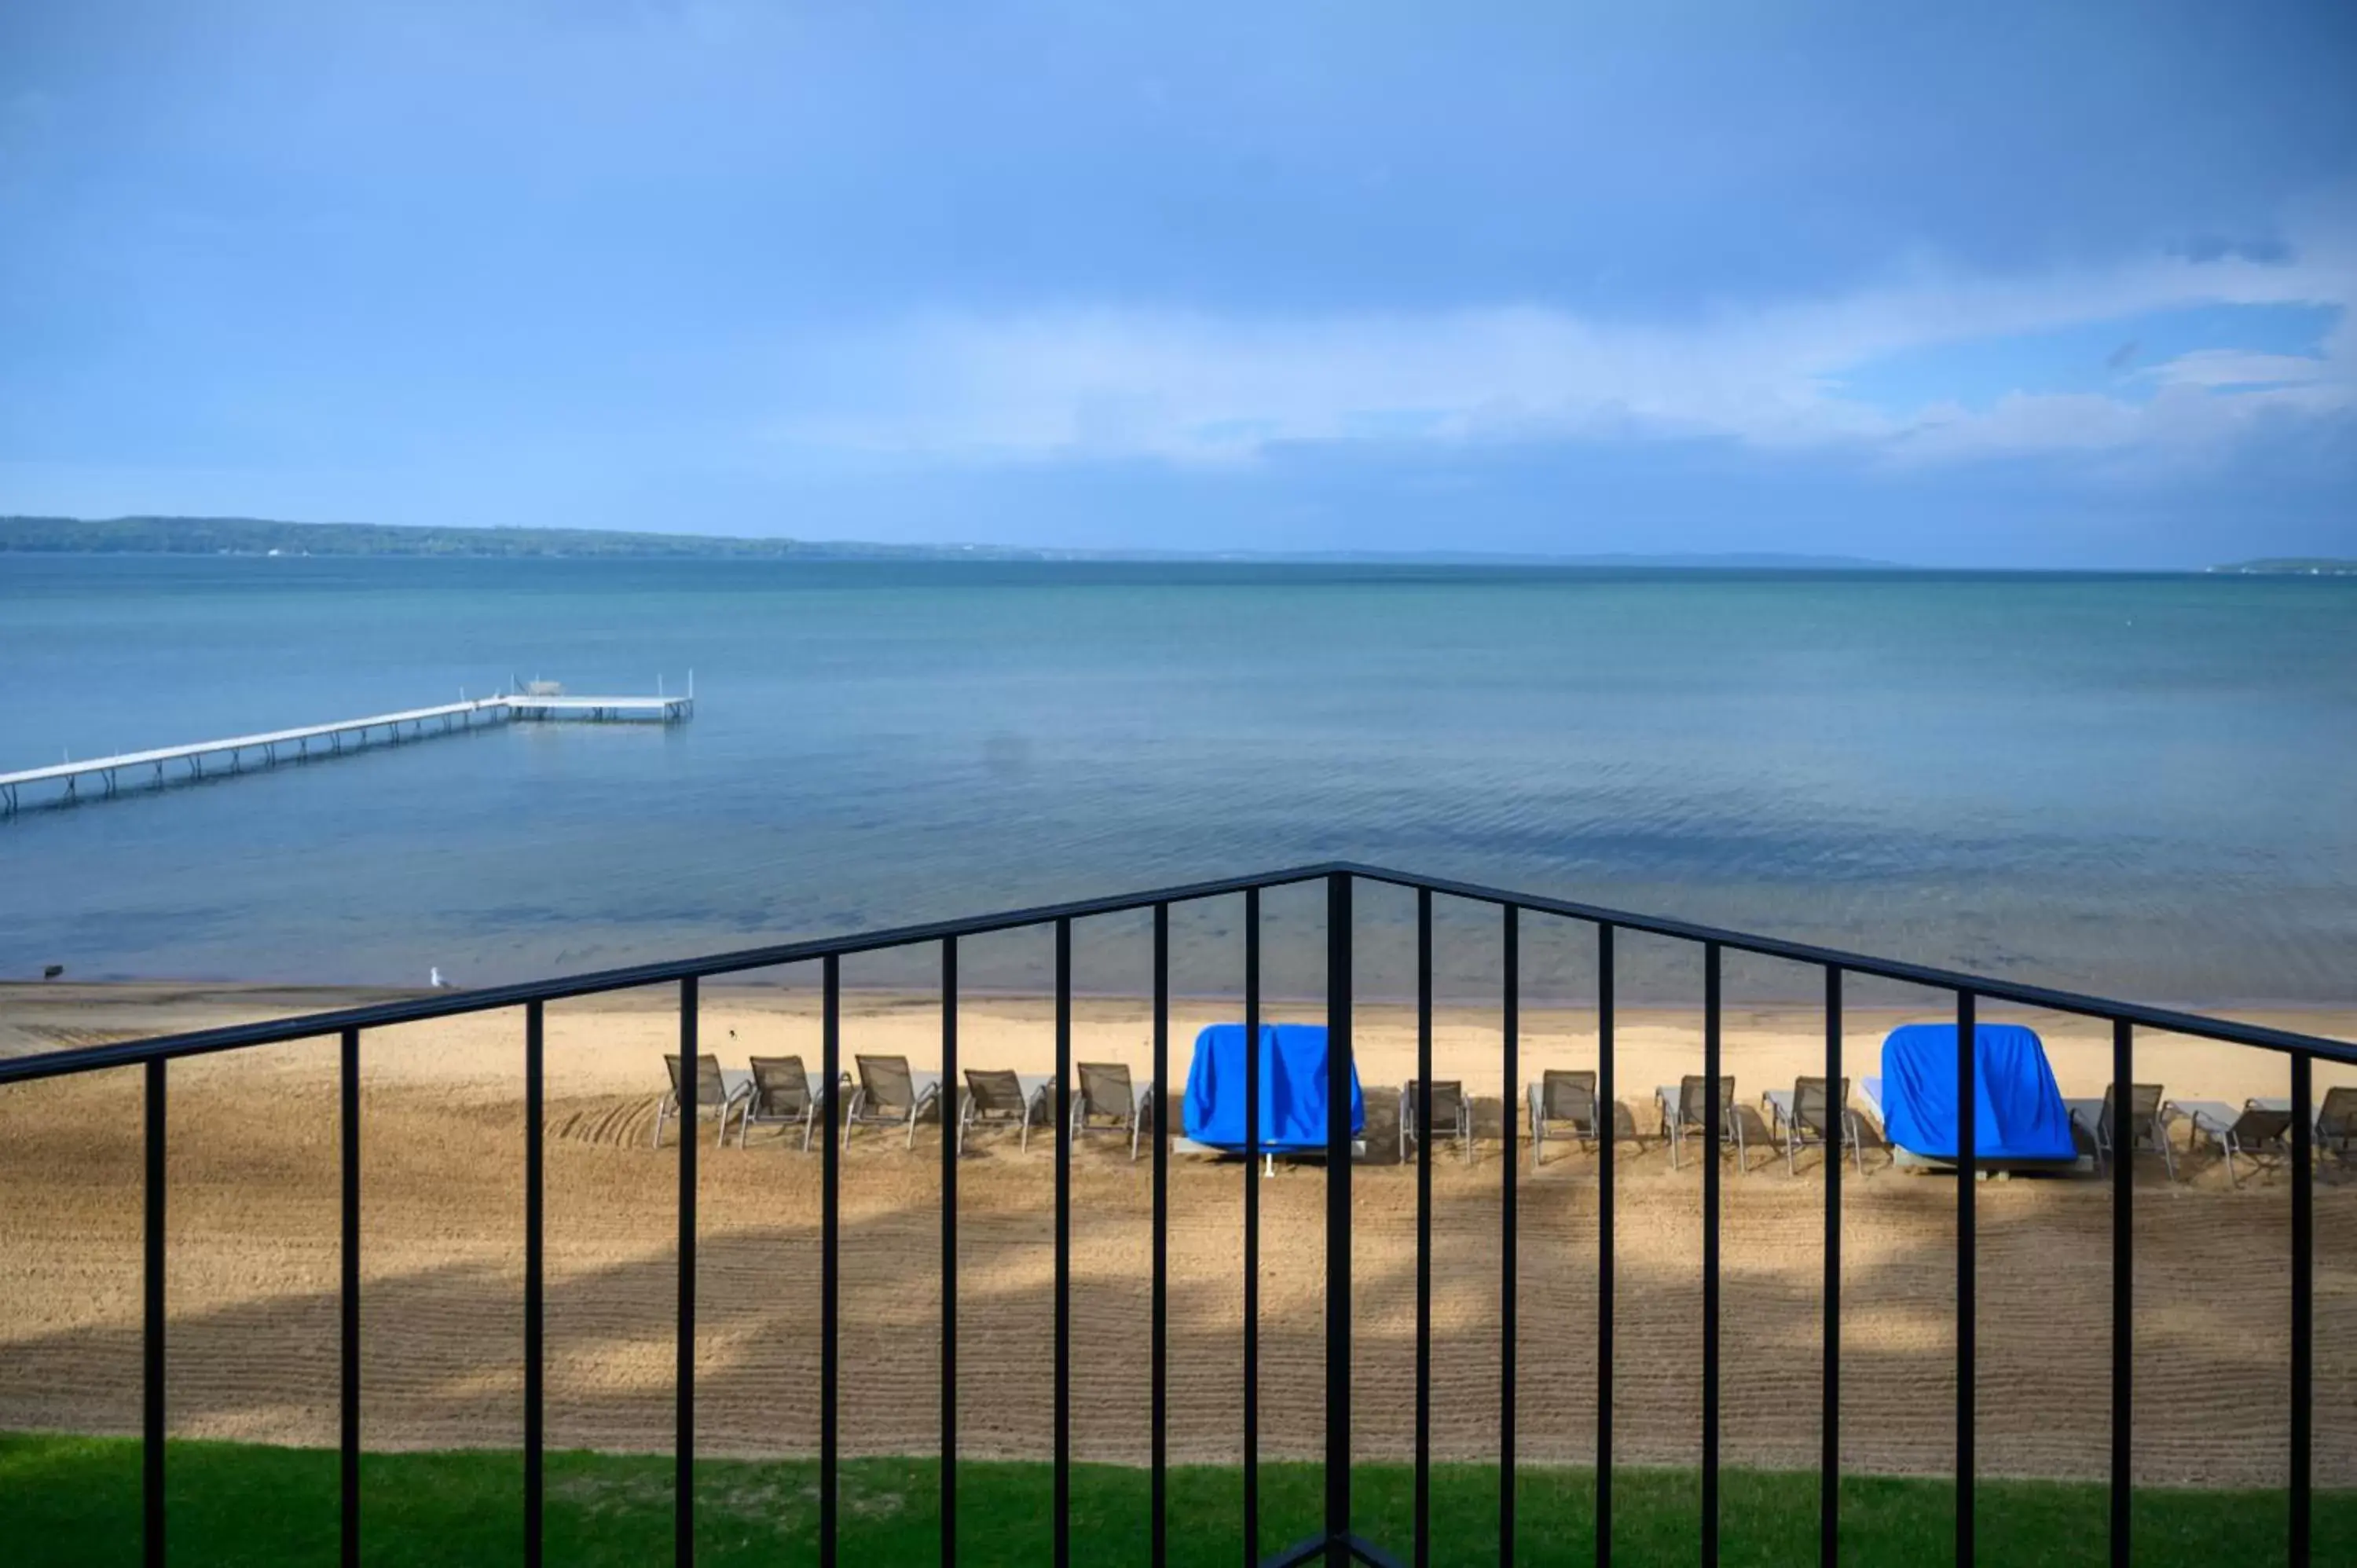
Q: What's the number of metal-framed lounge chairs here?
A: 12